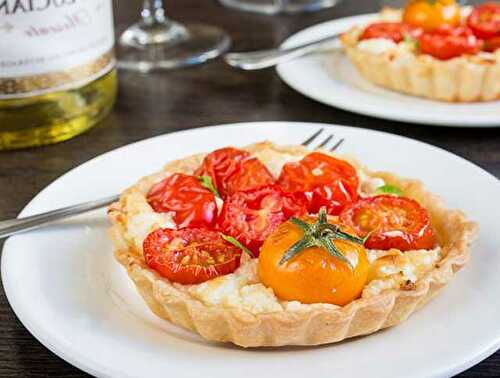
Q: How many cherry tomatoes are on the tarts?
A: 11